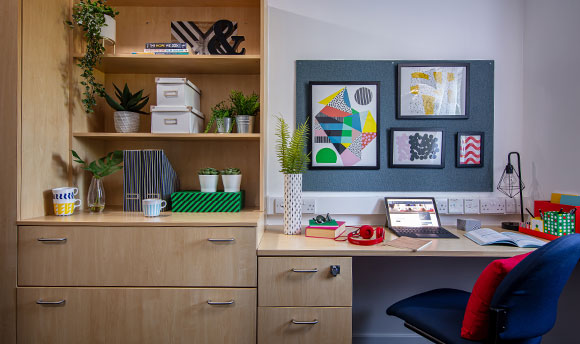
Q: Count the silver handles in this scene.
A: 6